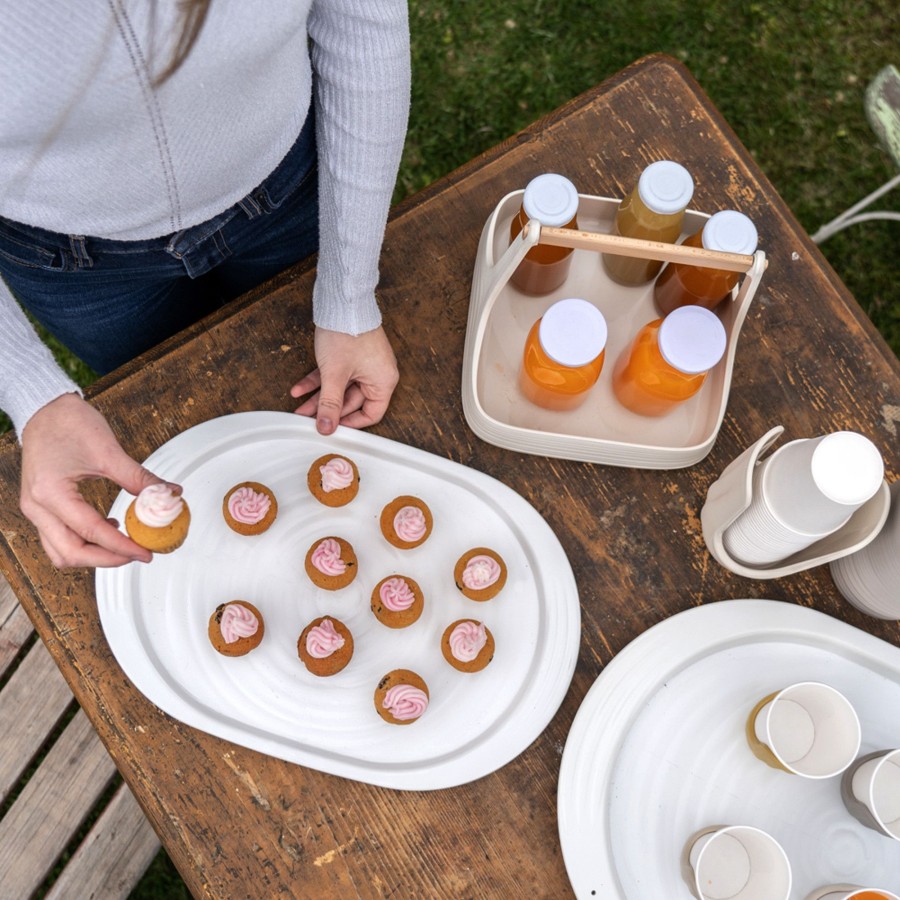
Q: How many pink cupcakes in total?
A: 11